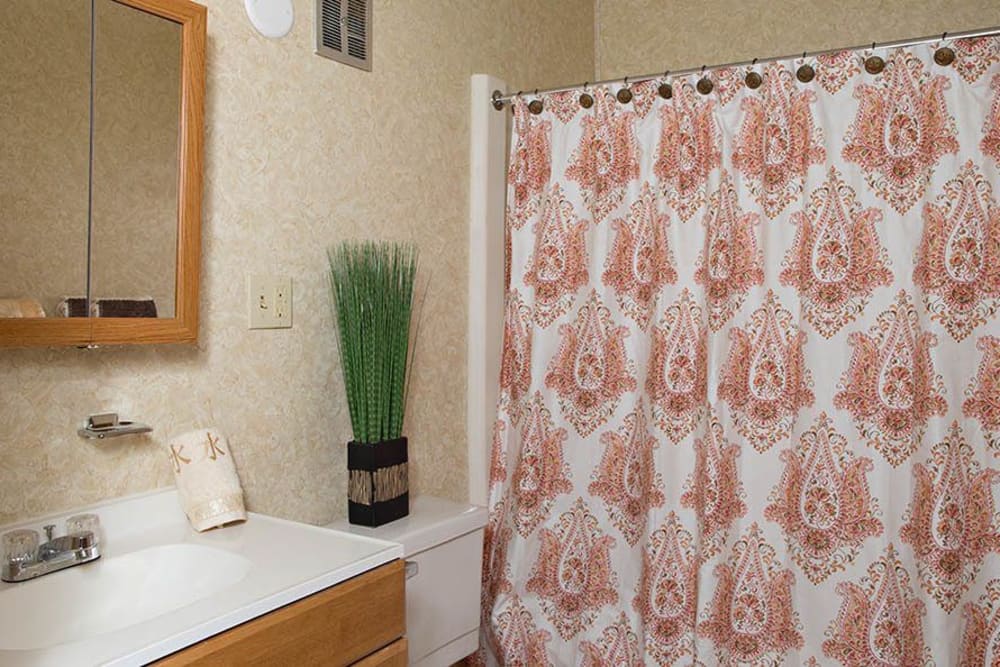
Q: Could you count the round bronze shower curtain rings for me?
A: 9